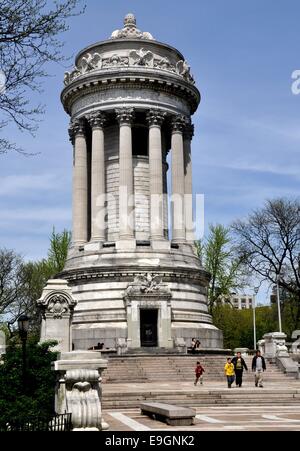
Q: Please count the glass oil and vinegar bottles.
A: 0